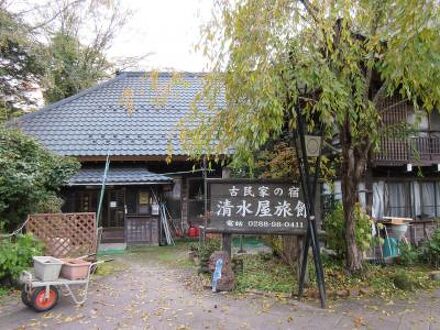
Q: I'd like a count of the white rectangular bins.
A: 1